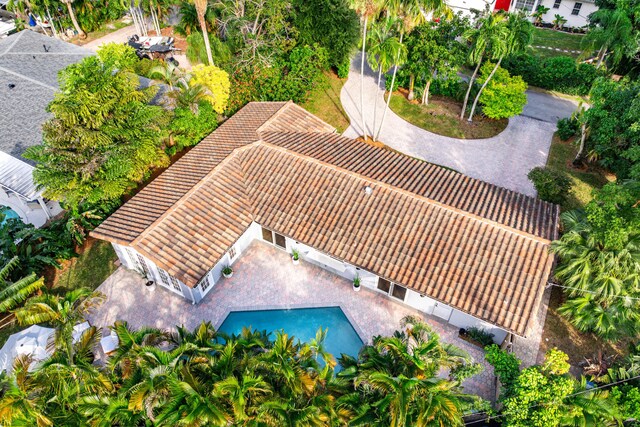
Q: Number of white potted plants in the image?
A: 4